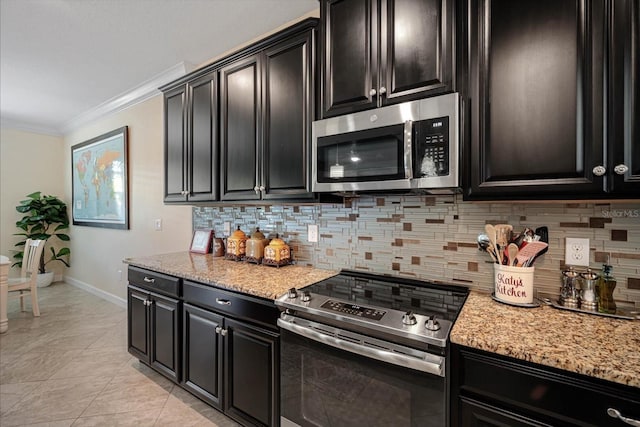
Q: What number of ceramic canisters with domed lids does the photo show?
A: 3